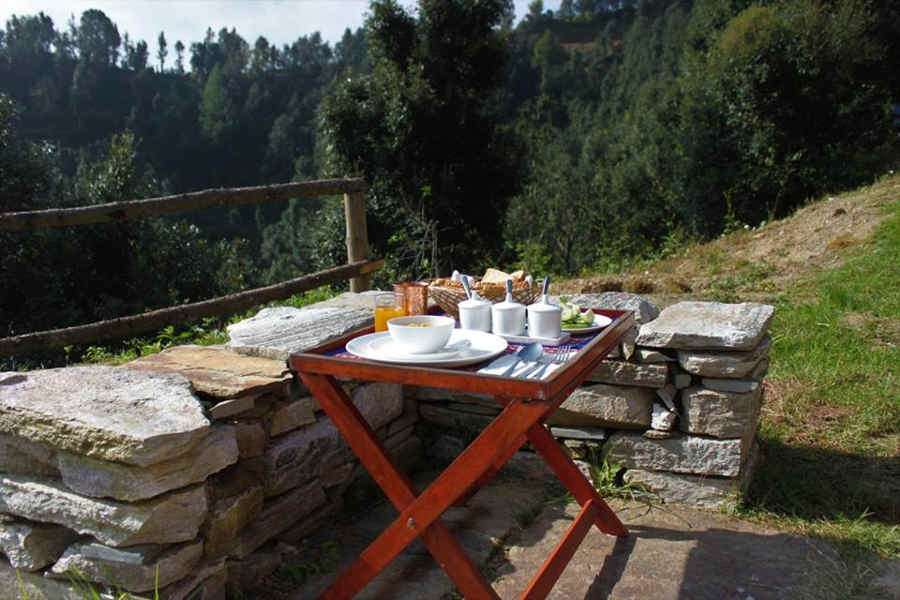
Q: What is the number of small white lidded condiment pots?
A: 3